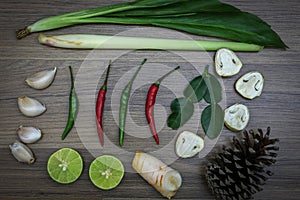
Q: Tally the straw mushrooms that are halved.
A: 4